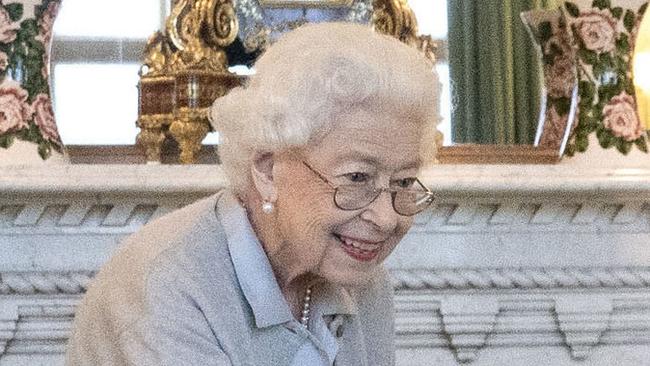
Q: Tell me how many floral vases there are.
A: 2